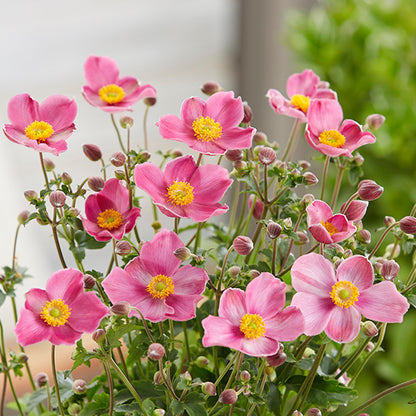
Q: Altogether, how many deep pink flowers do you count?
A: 12